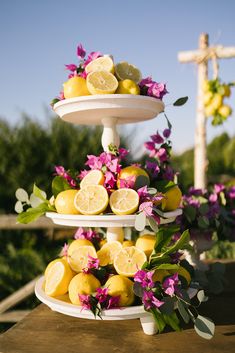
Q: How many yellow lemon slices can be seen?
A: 10